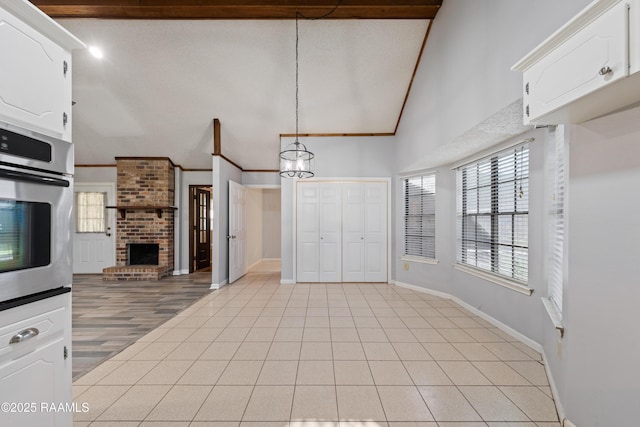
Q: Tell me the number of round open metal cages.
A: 1